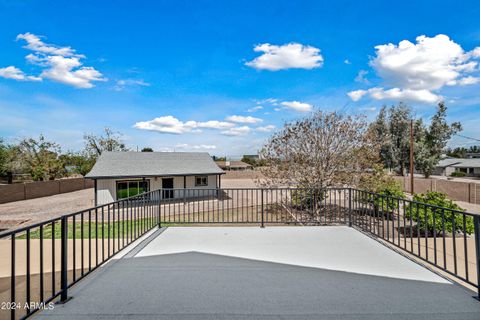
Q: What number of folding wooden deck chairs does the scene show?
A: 0